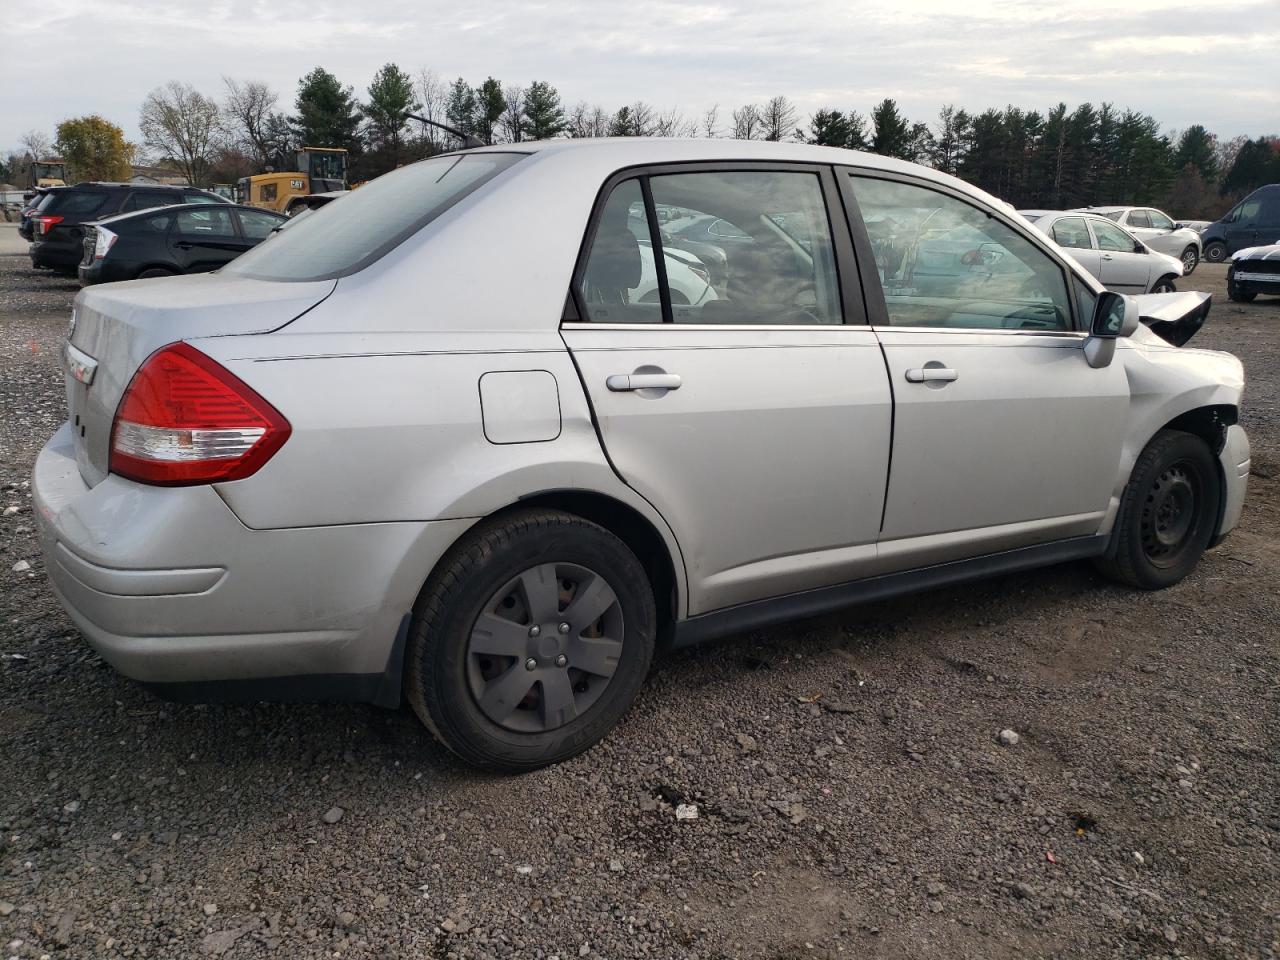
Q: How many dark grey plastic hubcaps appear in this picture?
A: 1